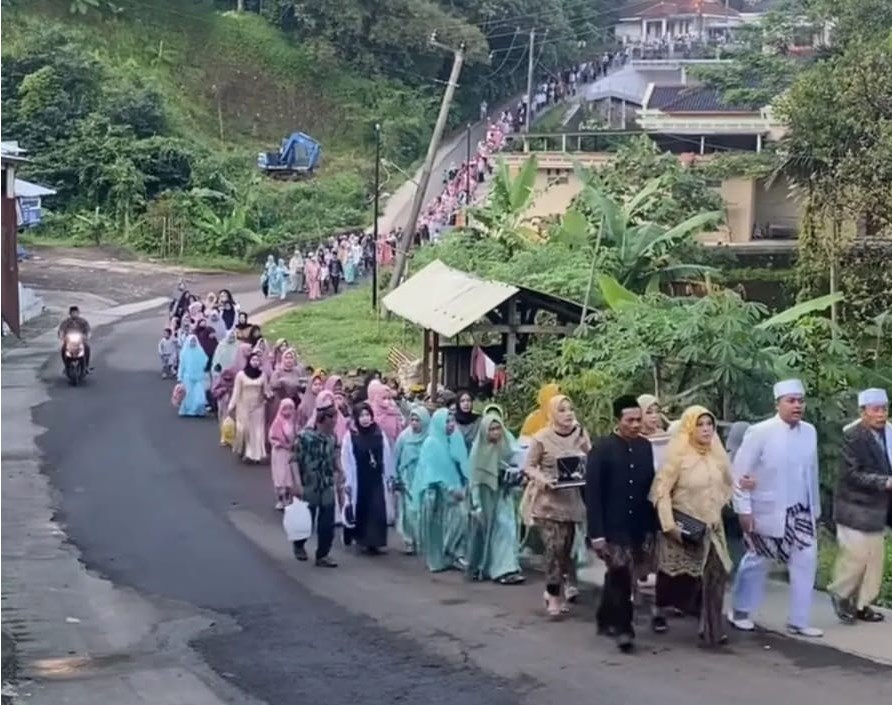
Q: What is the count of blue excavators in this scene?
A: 1